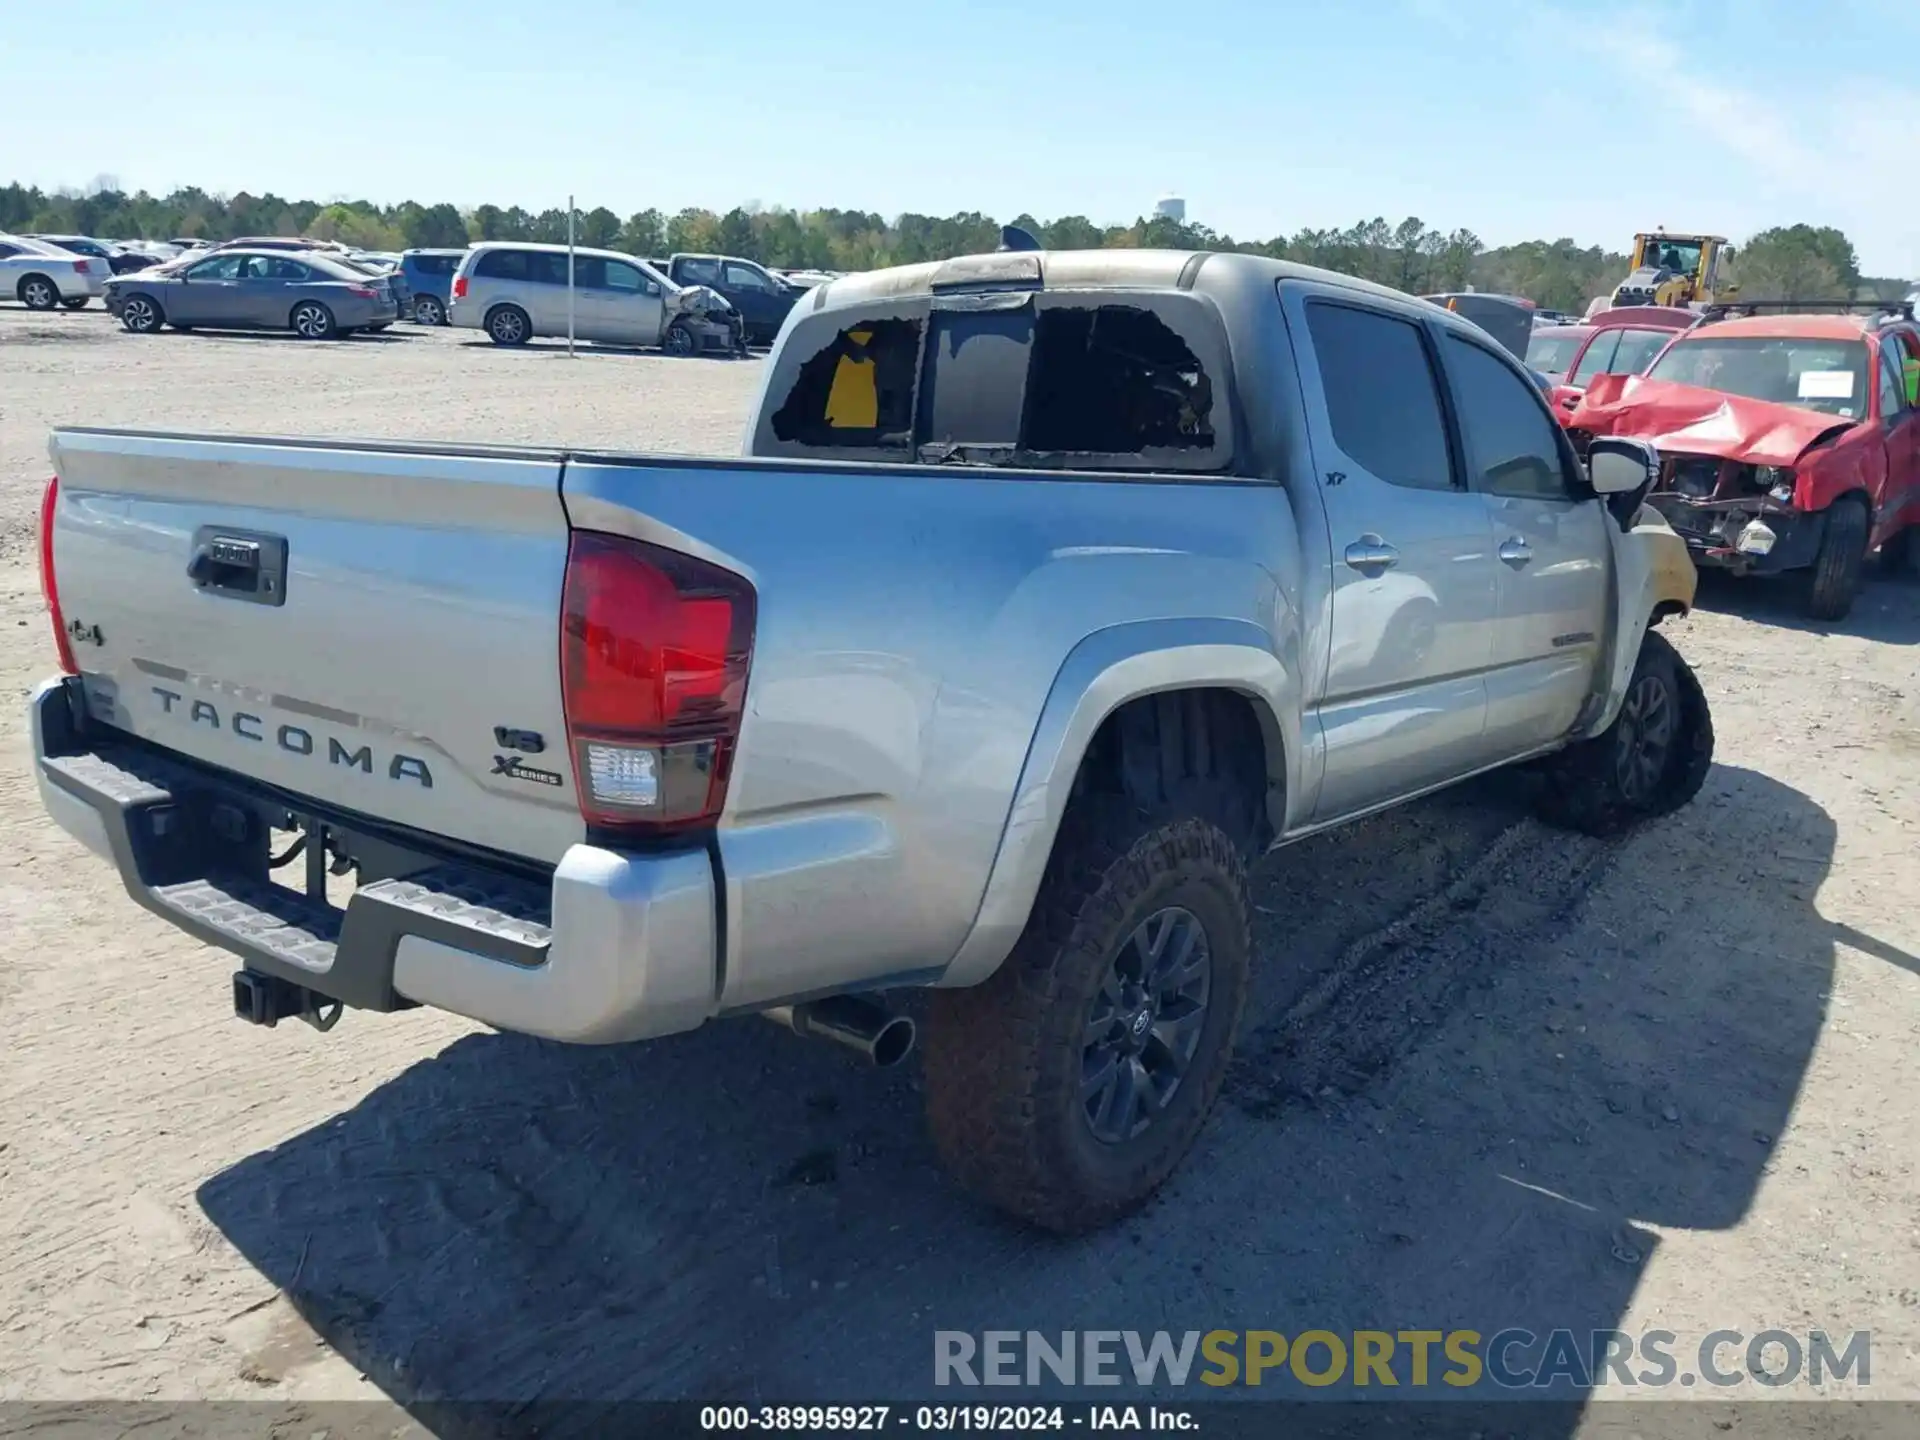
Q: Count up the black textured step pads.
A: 3